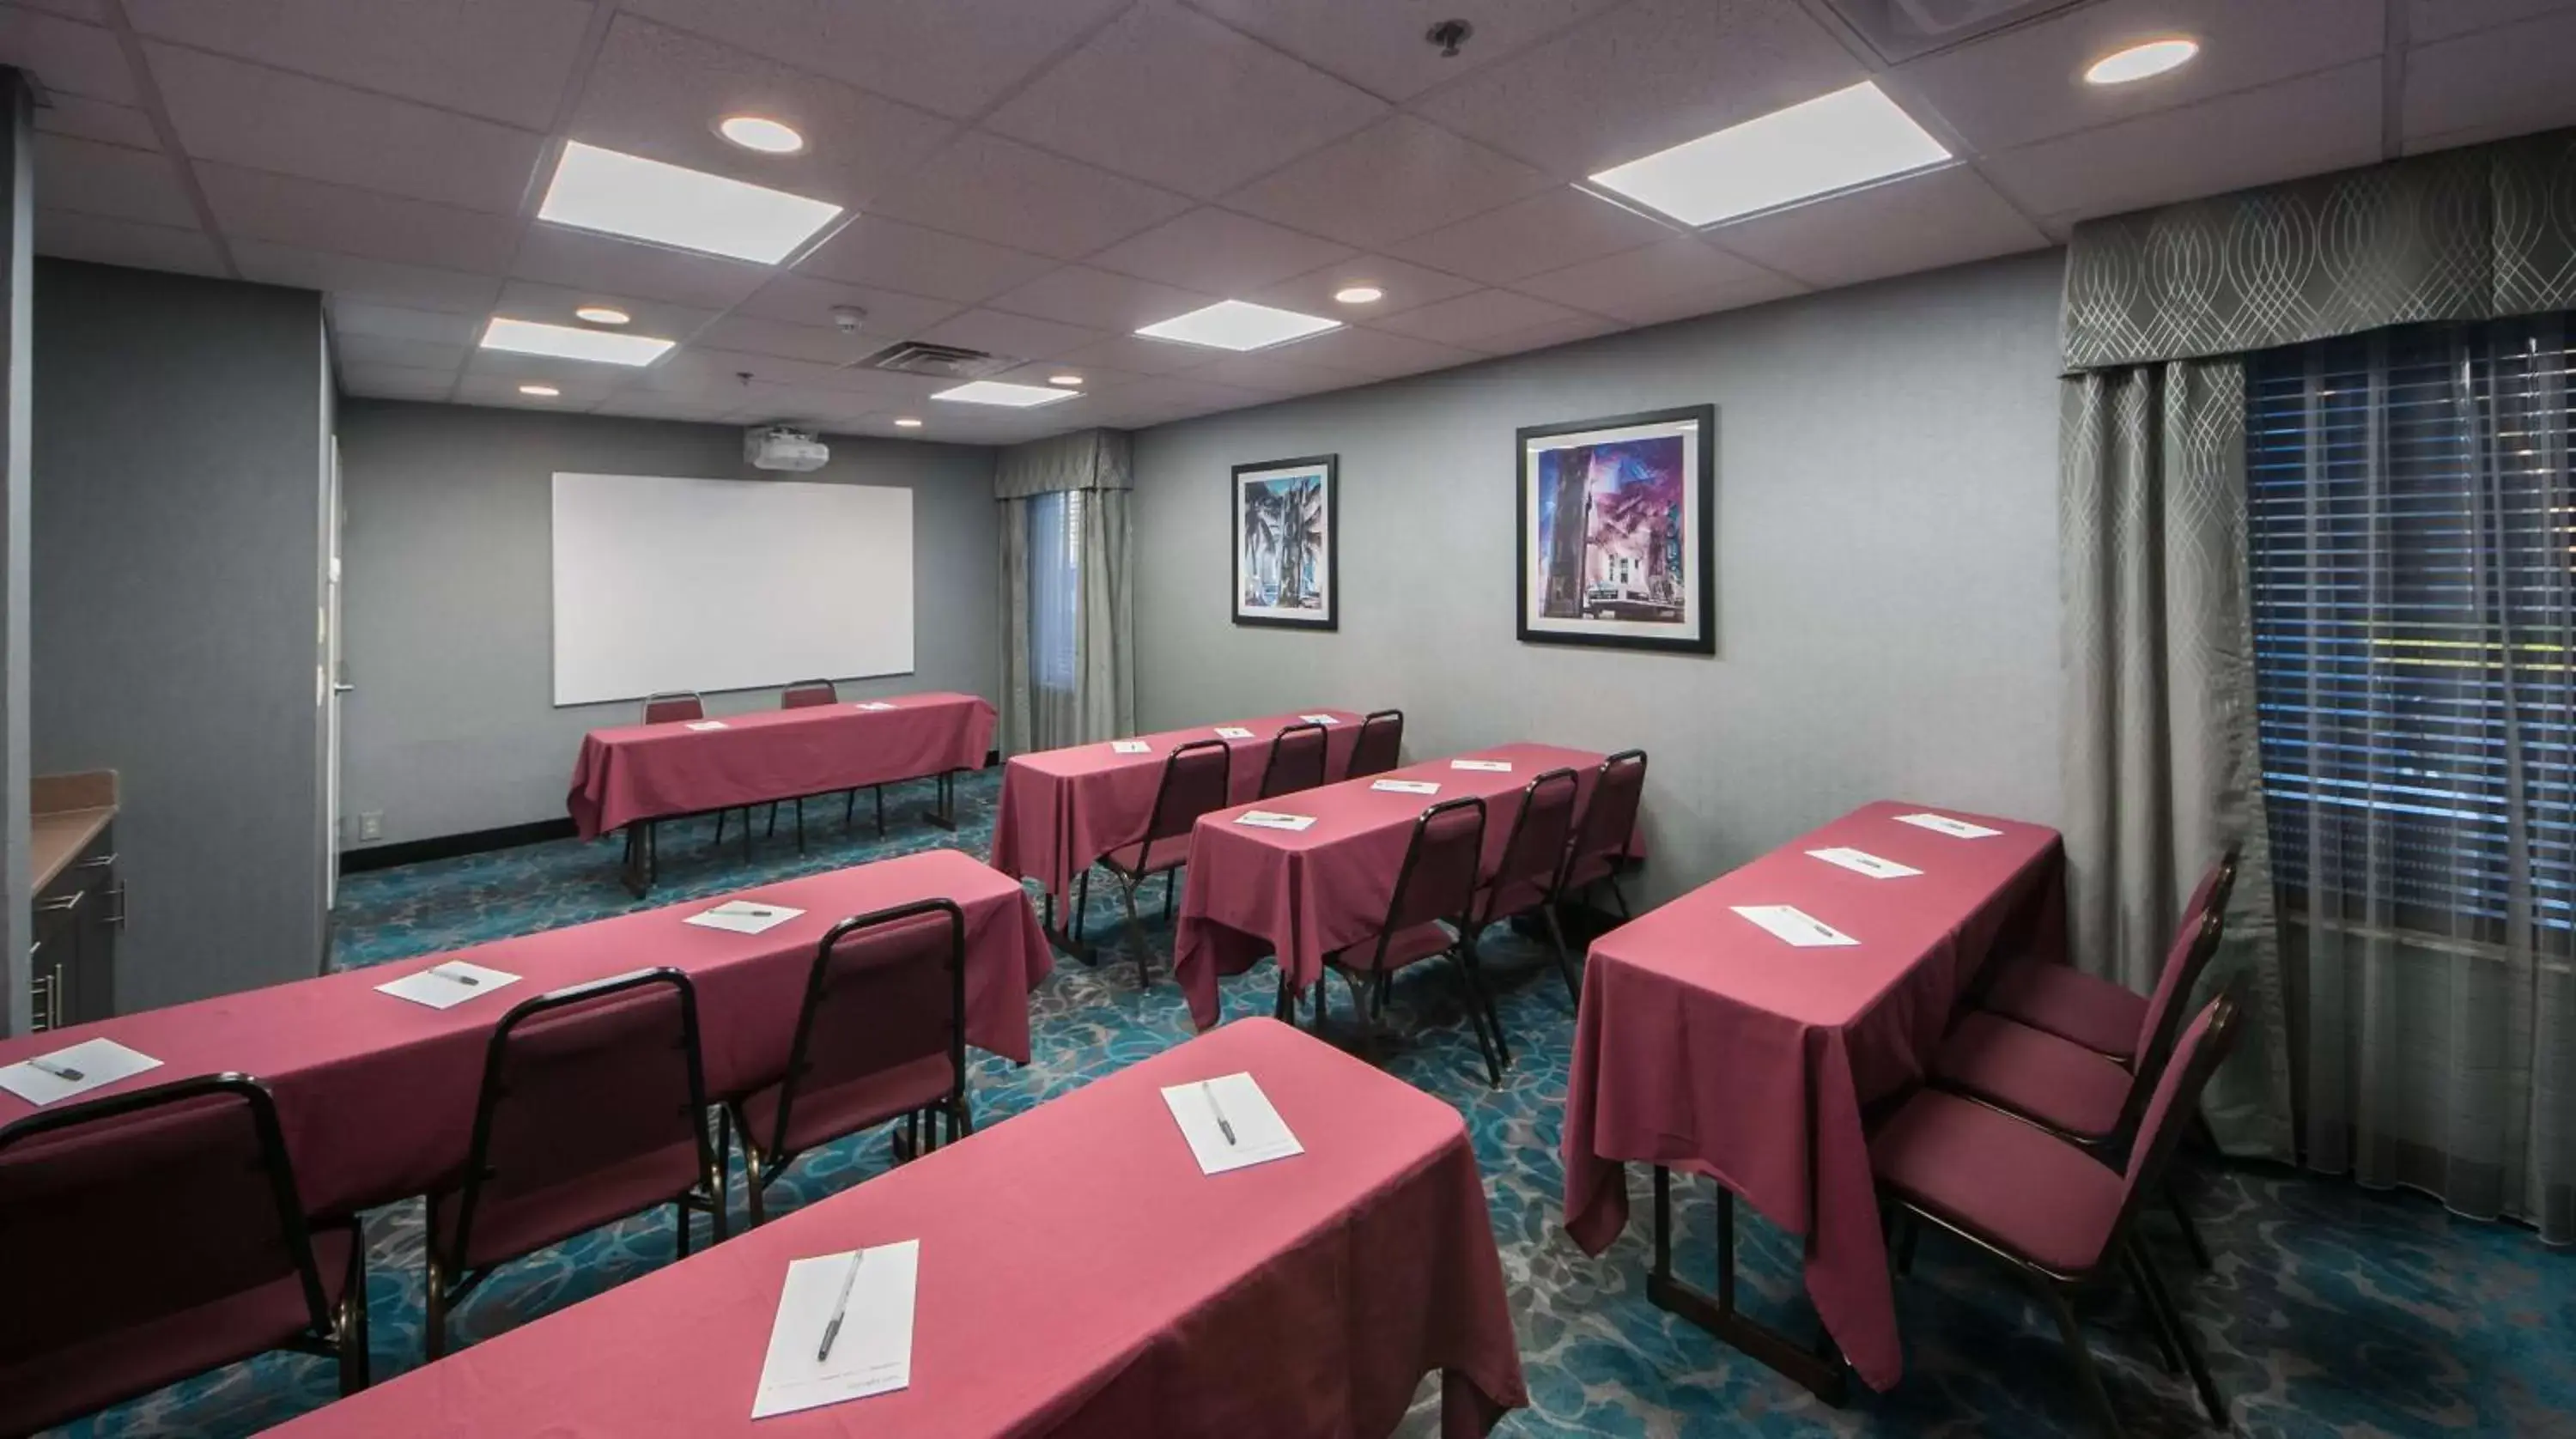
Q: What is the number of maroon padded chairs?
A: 14